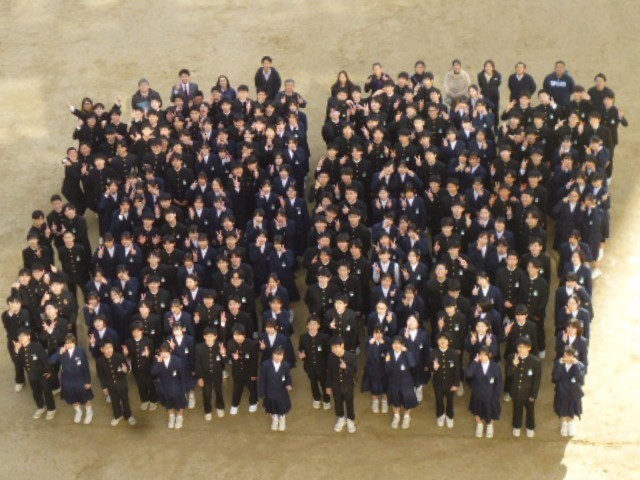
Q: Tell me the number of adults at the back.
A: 13